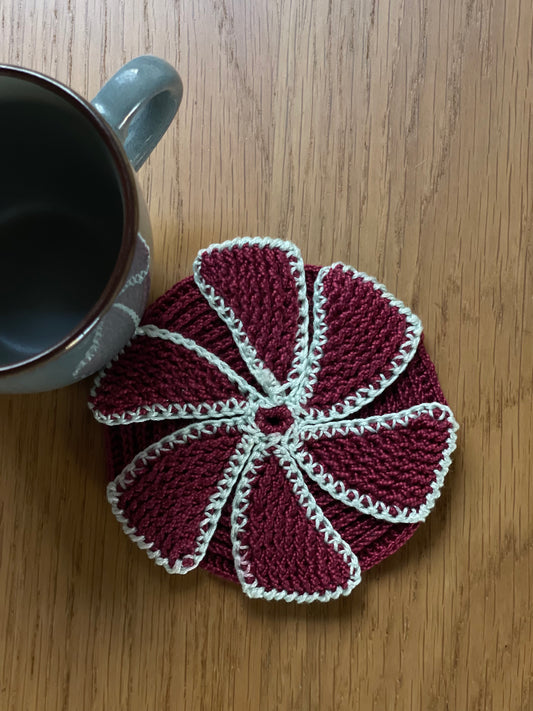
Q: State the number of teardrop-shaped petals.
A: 6